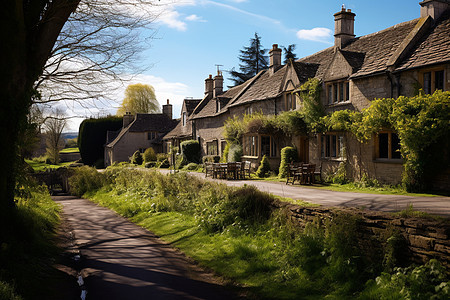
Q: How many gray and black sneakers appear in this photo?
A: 0